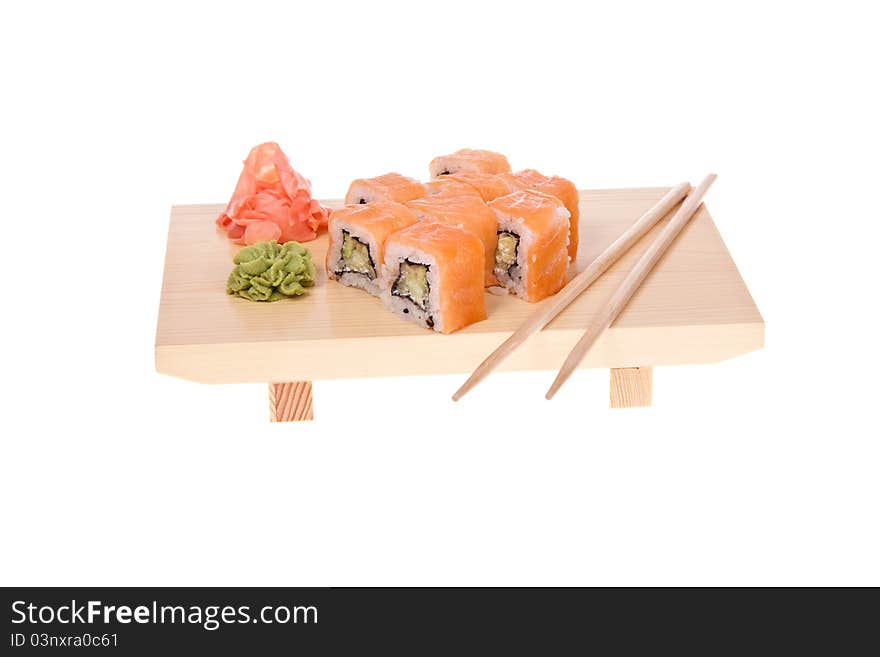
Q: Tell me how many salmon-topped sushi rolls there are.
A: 8